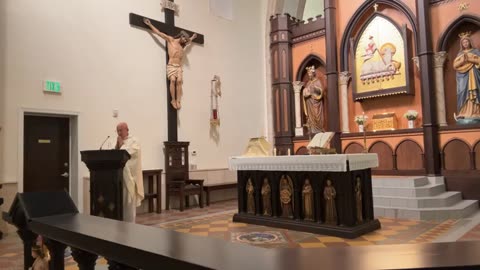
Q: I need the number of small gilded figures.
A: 6